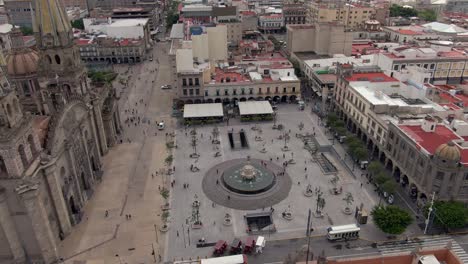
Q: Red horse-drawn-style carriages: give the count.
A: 3